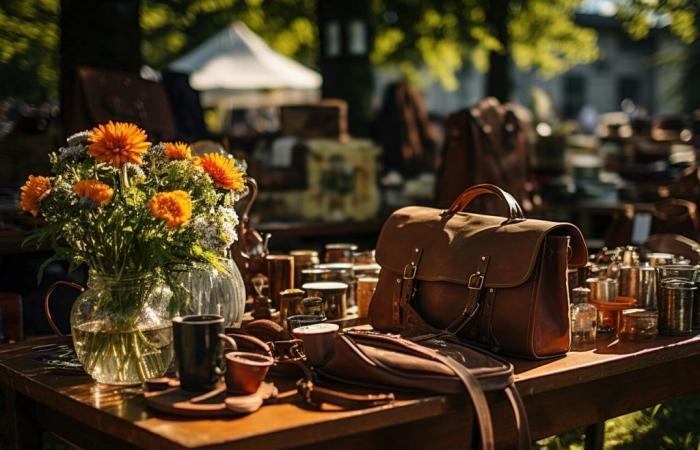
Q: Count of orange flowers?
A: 6